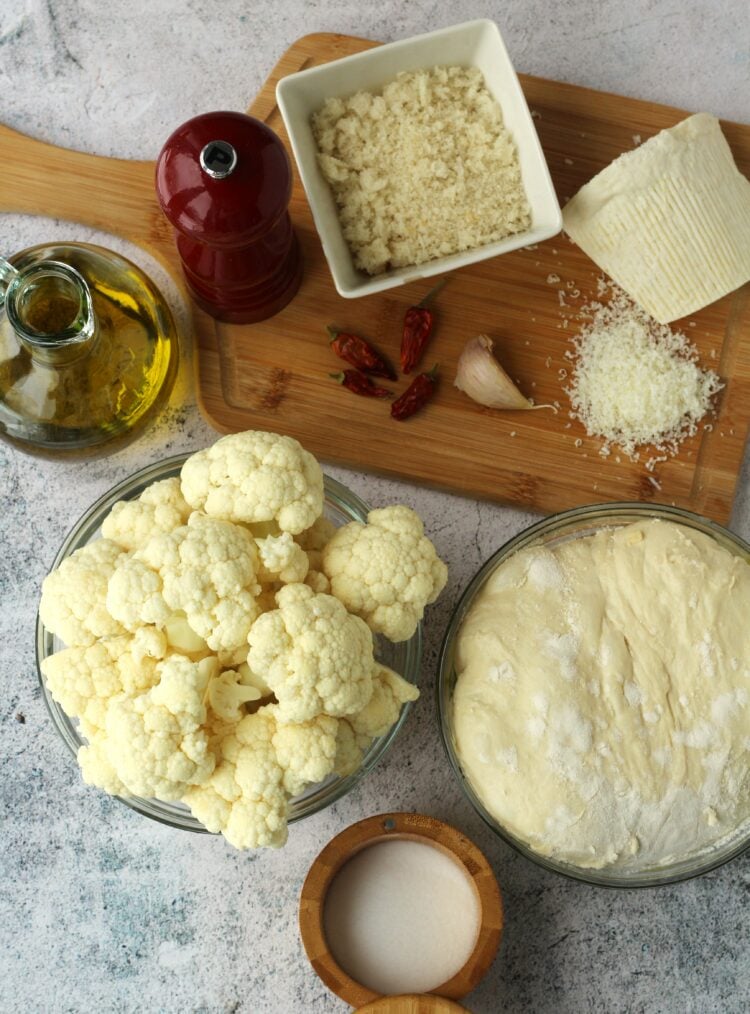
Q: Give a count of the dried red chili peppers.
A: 4